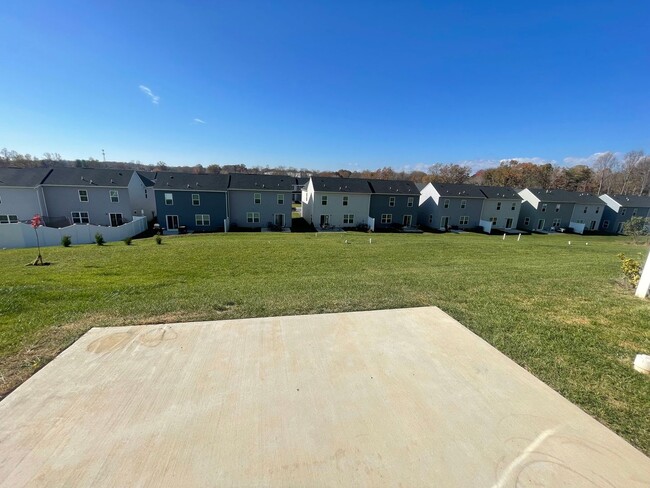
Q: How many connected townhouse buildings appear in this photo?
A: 6